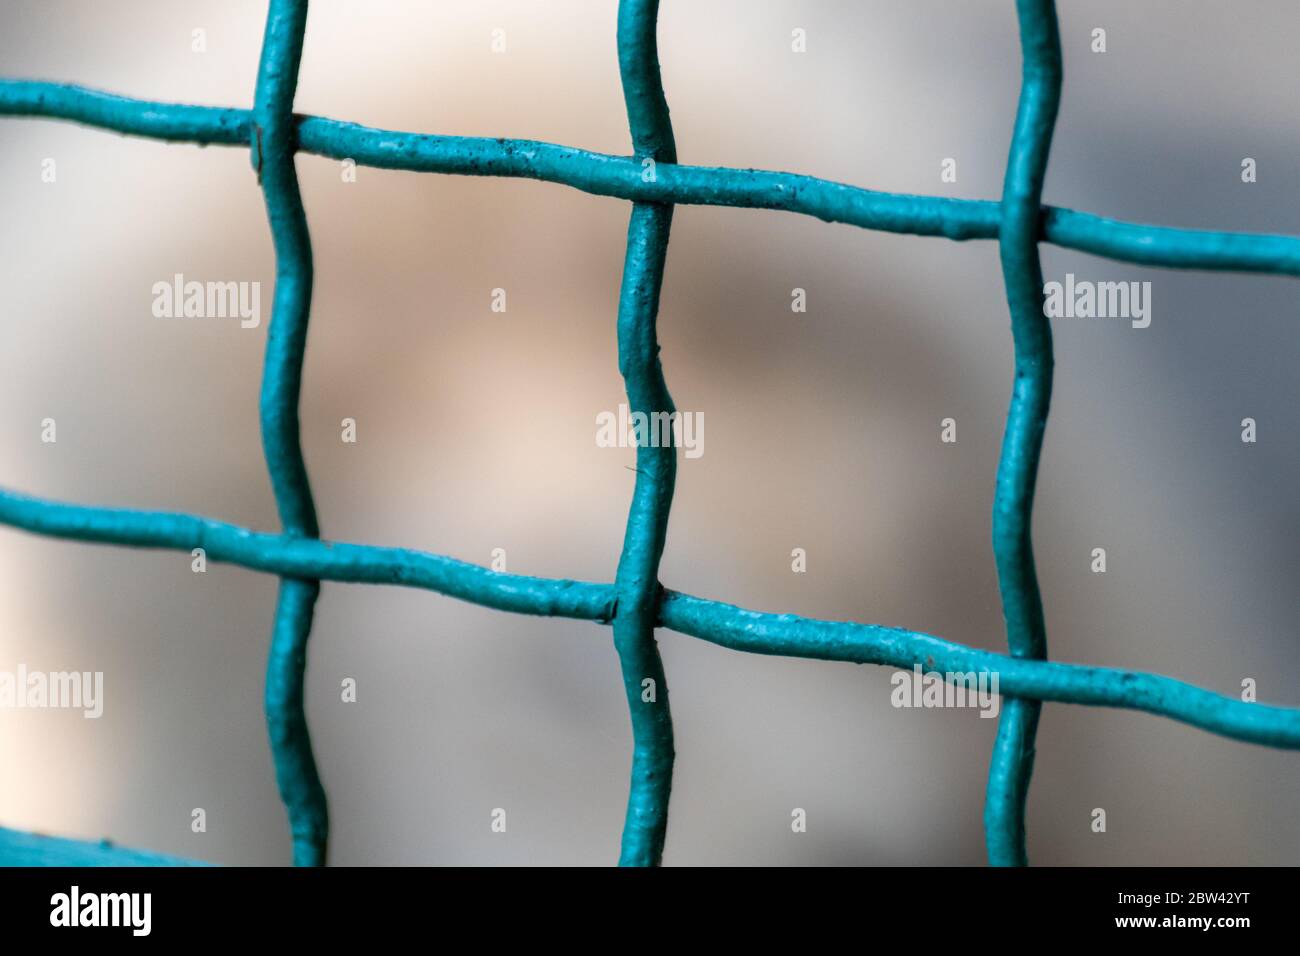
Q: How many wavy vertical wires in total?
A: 3